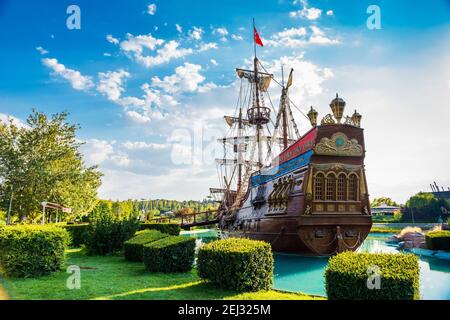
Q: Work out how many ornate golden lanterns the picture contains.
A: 3